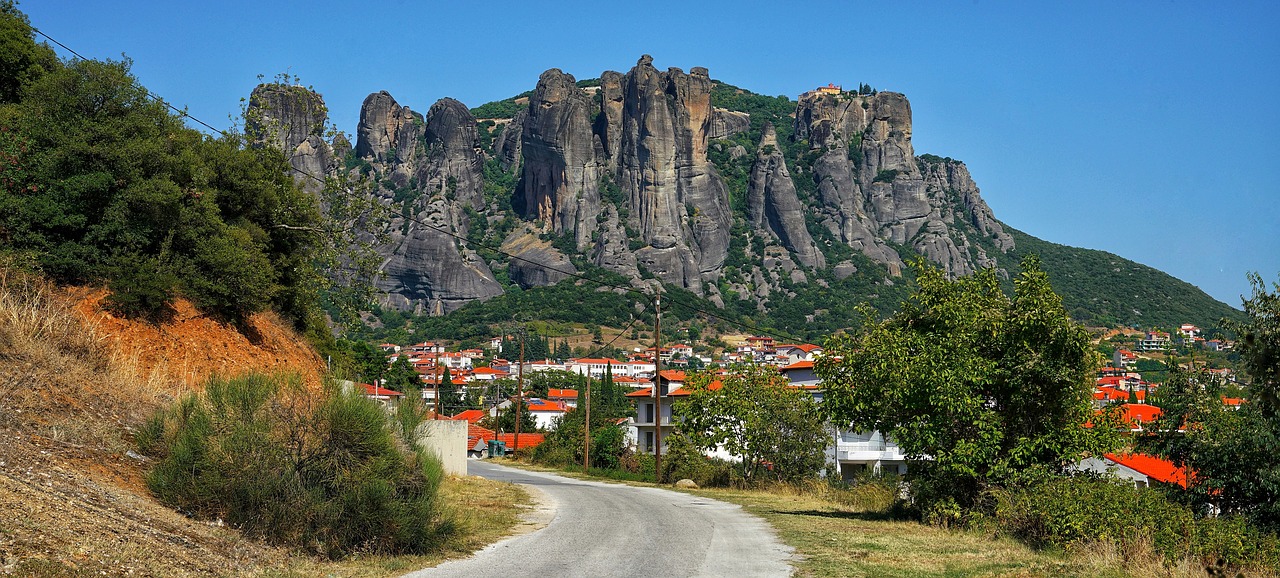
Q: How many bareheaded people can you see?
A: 0